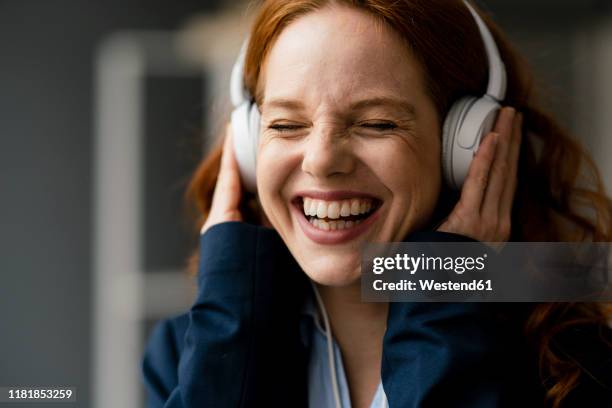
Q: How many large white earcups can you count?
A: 2